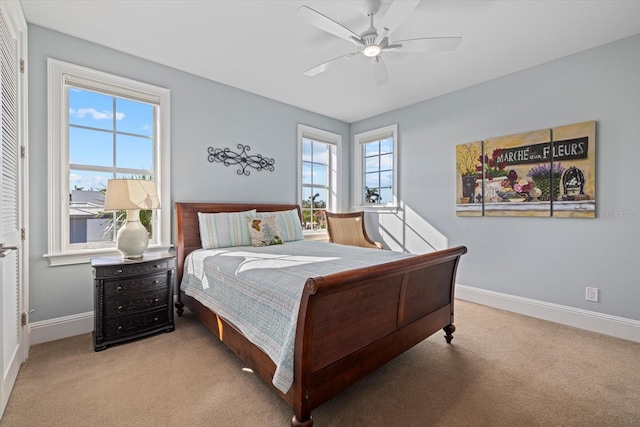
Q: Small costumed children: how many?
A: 0